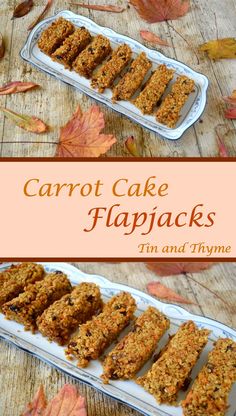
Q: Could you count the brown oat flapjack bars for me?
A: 14